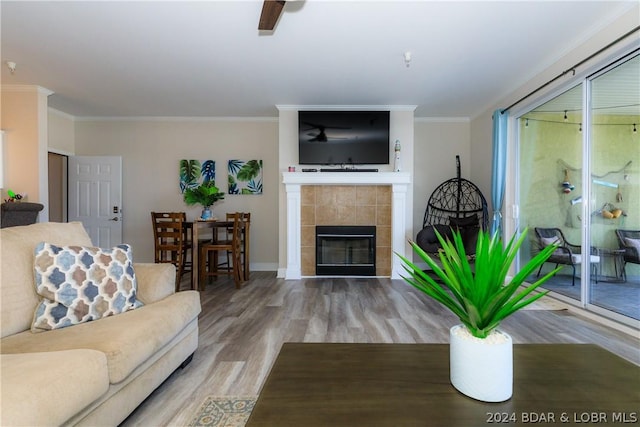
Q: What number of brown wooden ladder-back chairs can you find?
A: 4